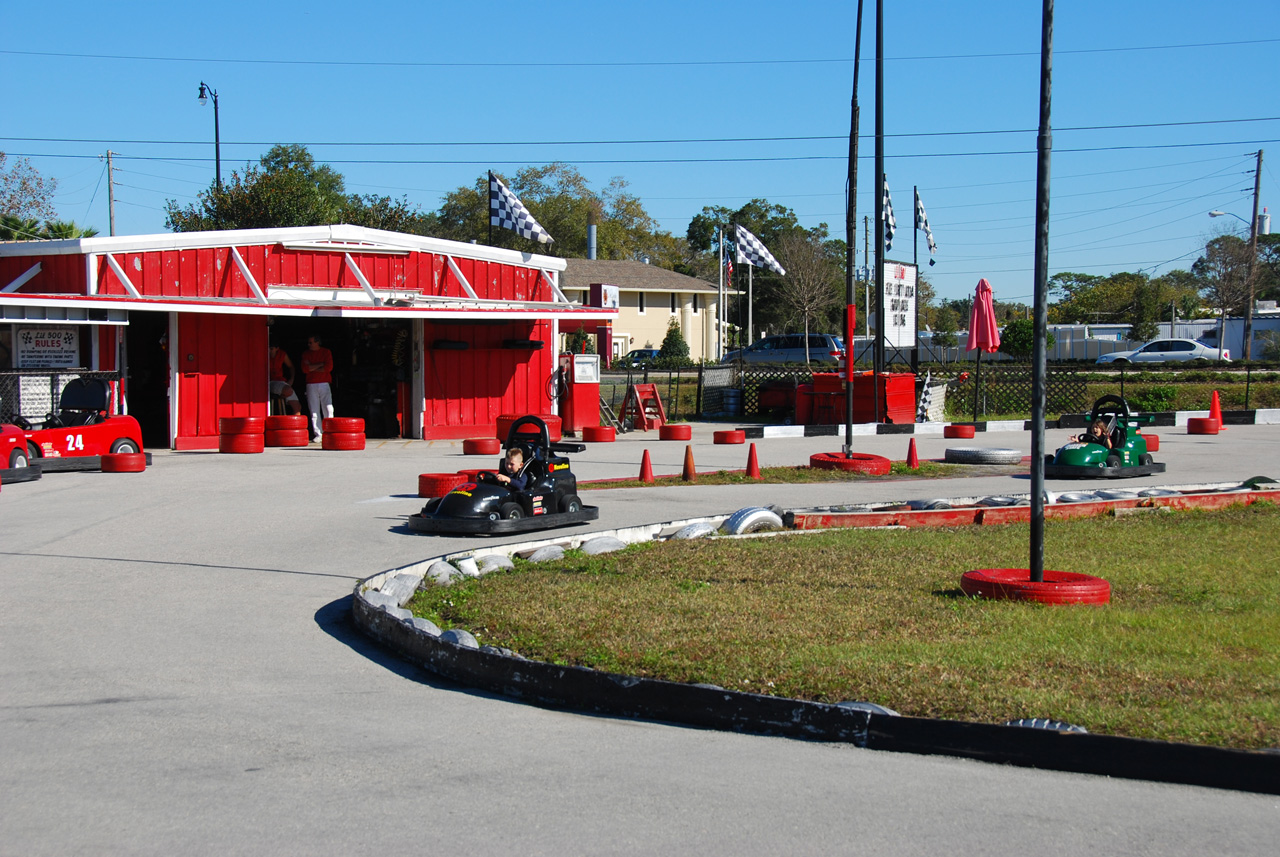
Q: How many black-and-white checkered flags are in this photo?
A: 5